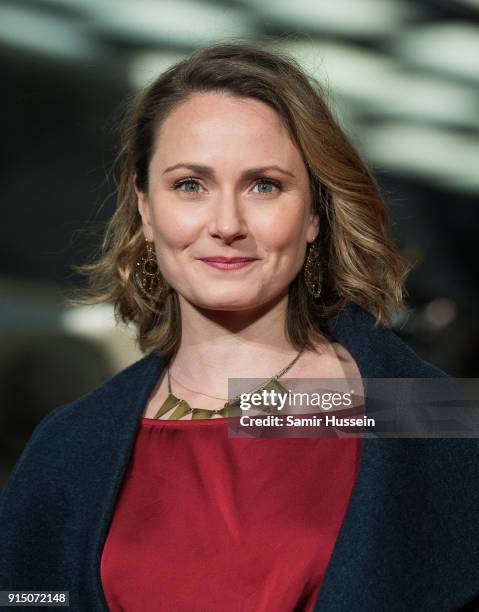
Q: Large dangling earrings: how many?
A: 2